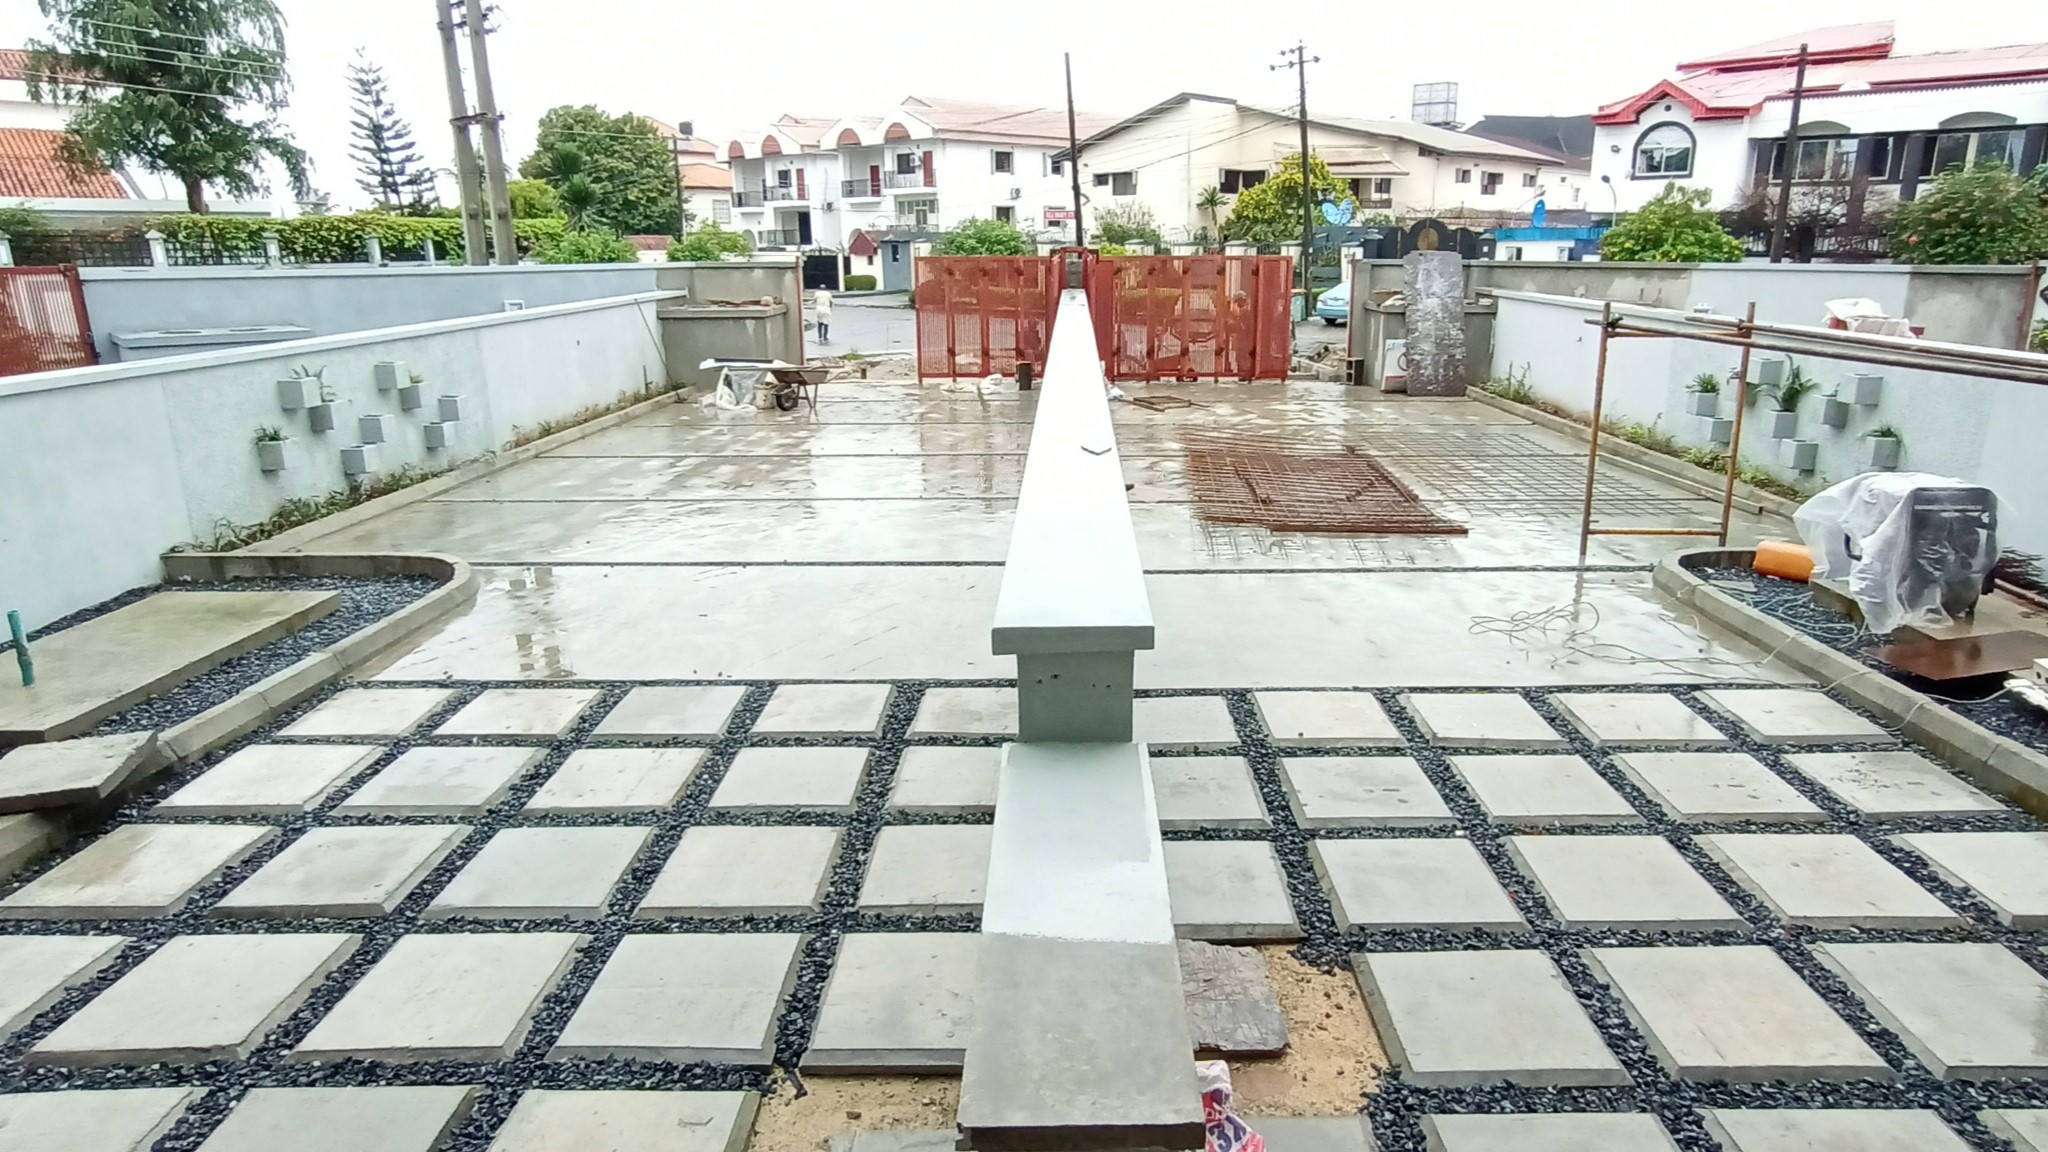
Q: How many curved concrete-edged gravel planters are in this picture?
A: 2